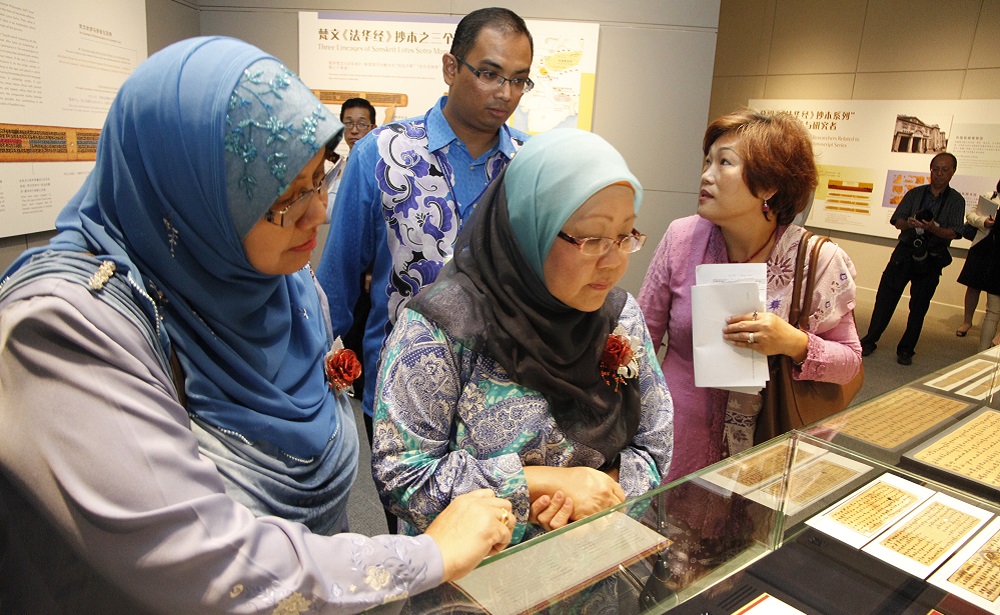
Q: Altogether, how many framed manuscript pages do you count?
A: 9